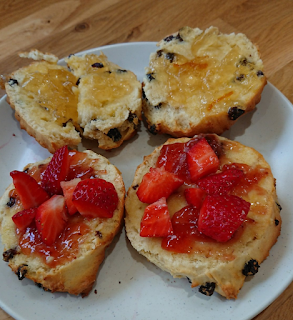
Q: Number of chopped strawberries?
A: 12